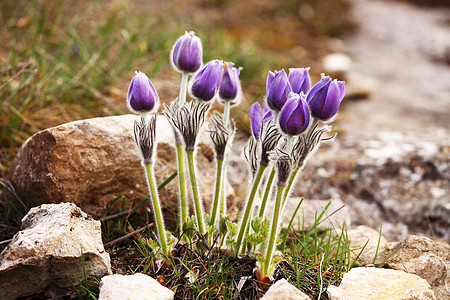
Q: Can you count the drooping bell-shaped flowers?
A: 9